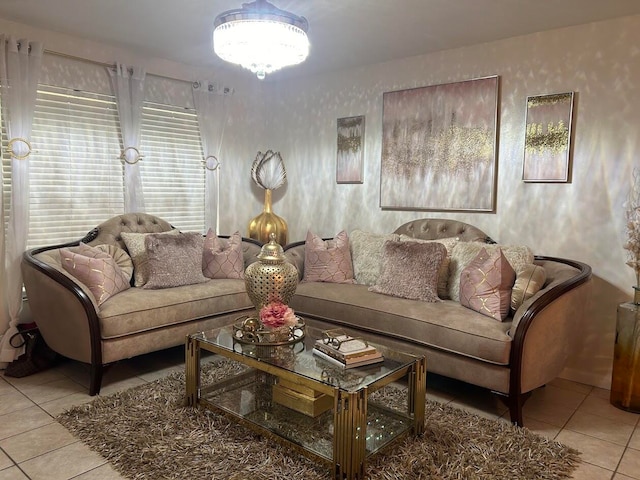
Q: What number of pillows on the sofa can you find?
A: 12